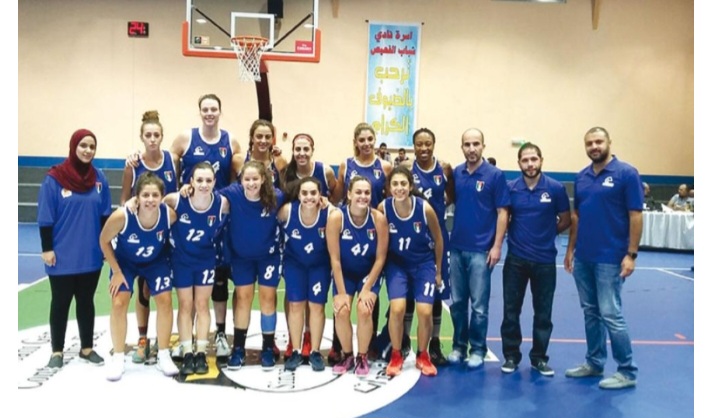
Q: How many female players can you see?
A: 12